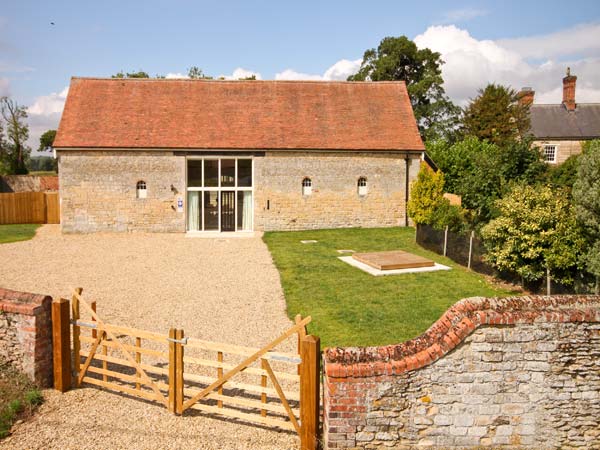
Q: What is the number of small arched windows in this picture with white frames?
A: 3